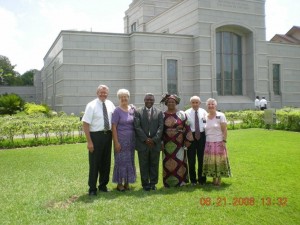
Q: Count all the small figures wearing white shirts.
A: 2